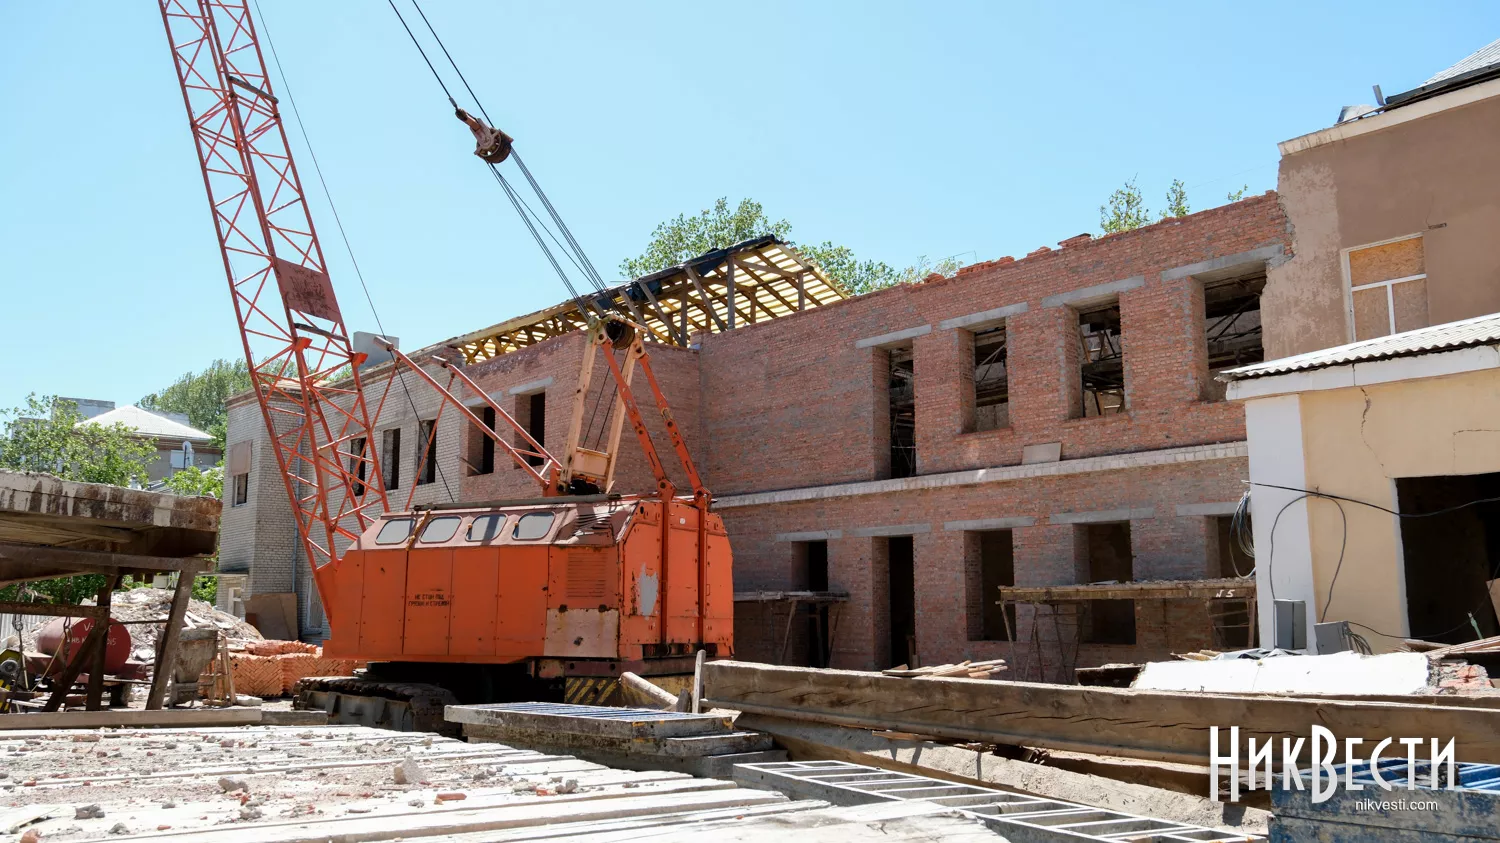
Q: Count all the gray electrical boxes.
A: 2